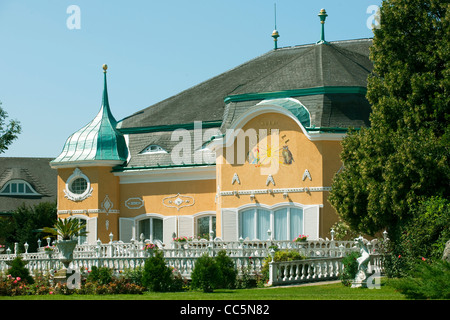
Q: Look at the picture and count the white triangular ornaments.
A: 3